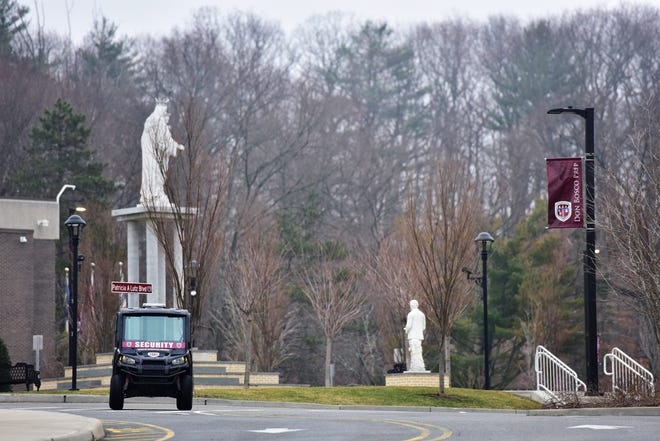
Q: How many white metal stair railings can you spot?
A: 2